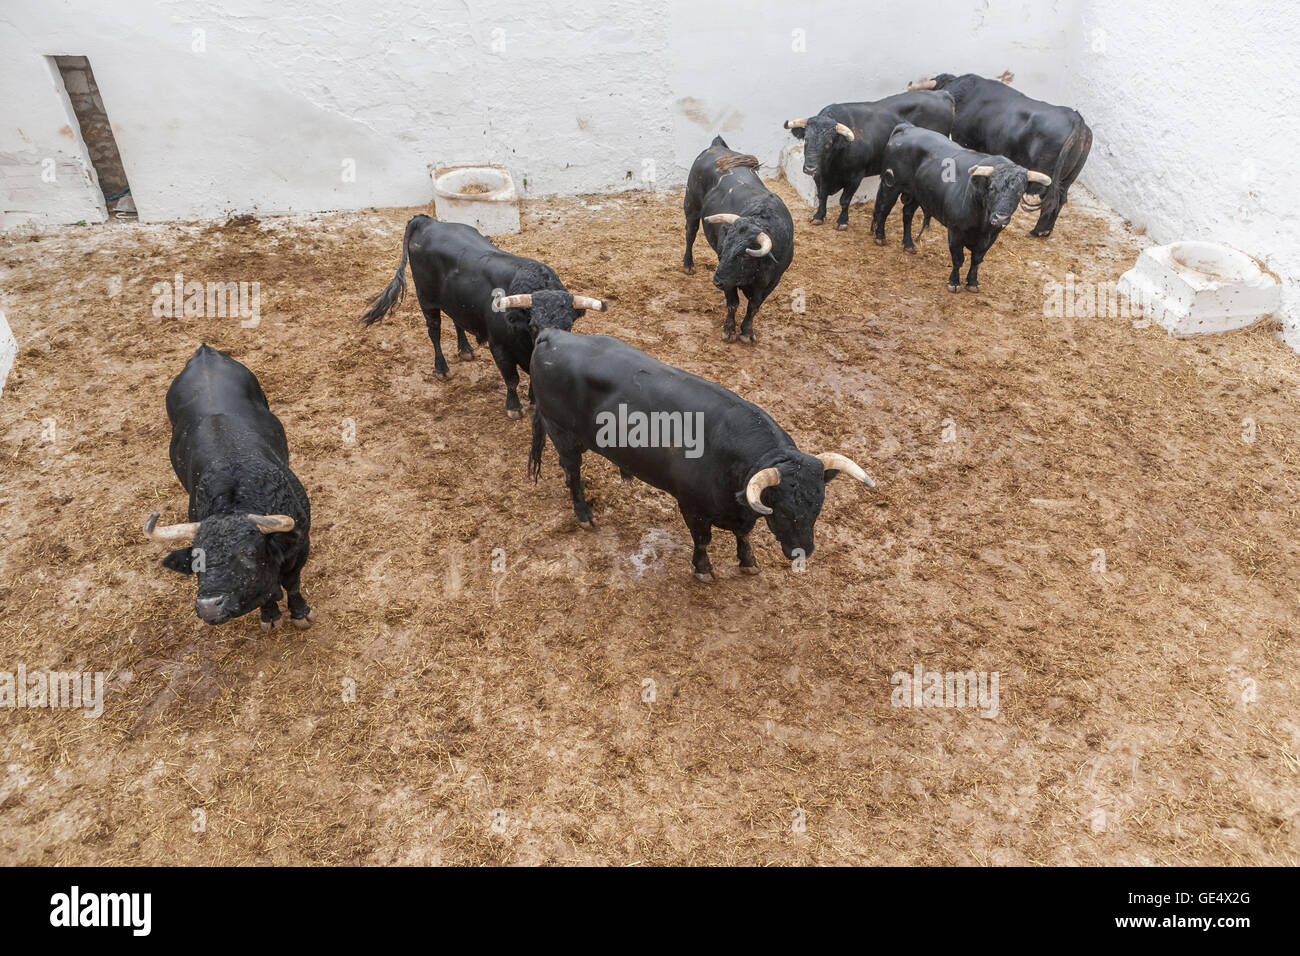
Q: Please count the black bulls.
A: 7